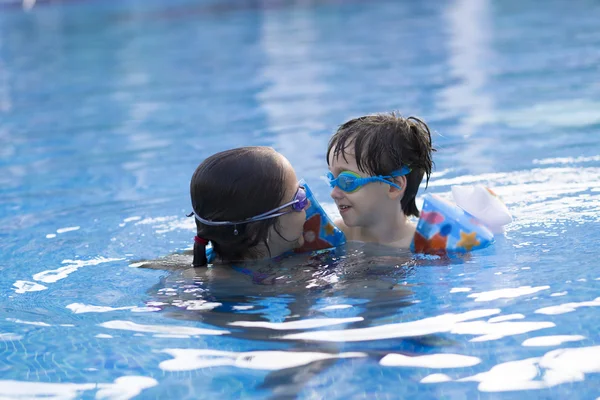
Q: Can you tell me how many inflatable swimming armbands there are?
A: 2